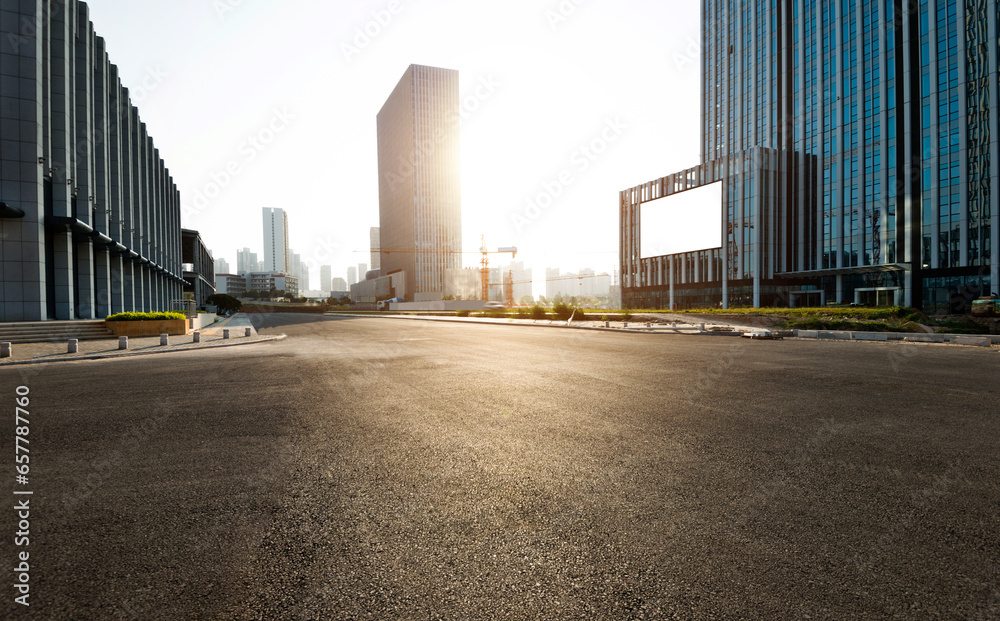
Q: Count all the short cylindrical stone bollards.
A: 7